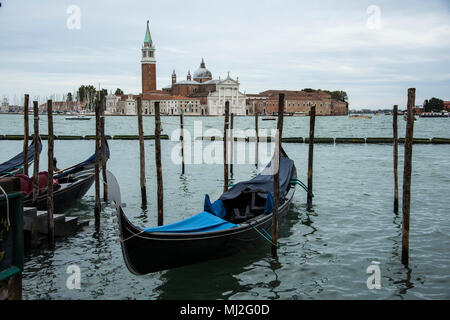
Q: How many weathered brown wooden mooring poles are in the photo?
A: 15